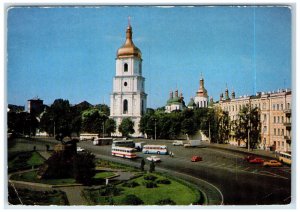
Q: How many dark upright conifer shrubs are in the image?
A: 2